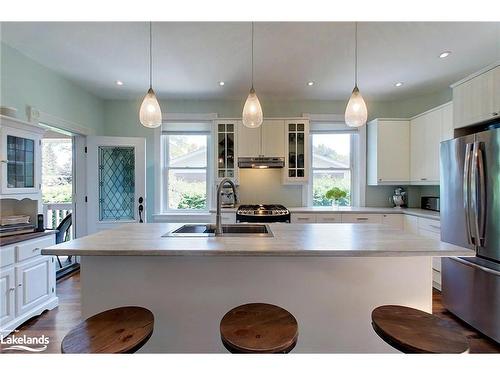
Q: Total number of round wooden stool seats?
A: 3